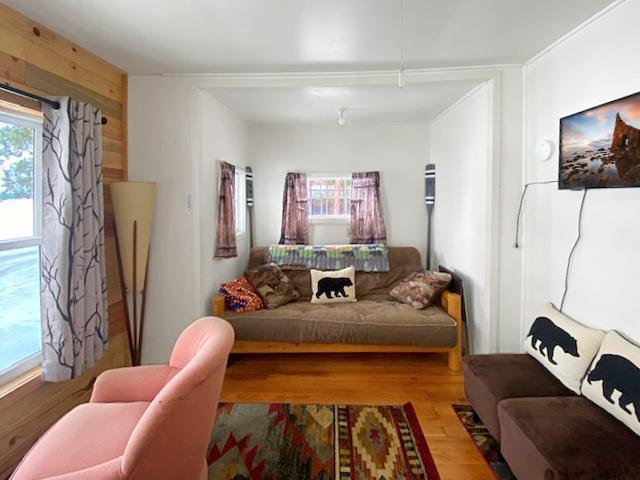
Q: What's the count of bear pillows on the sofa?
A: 1